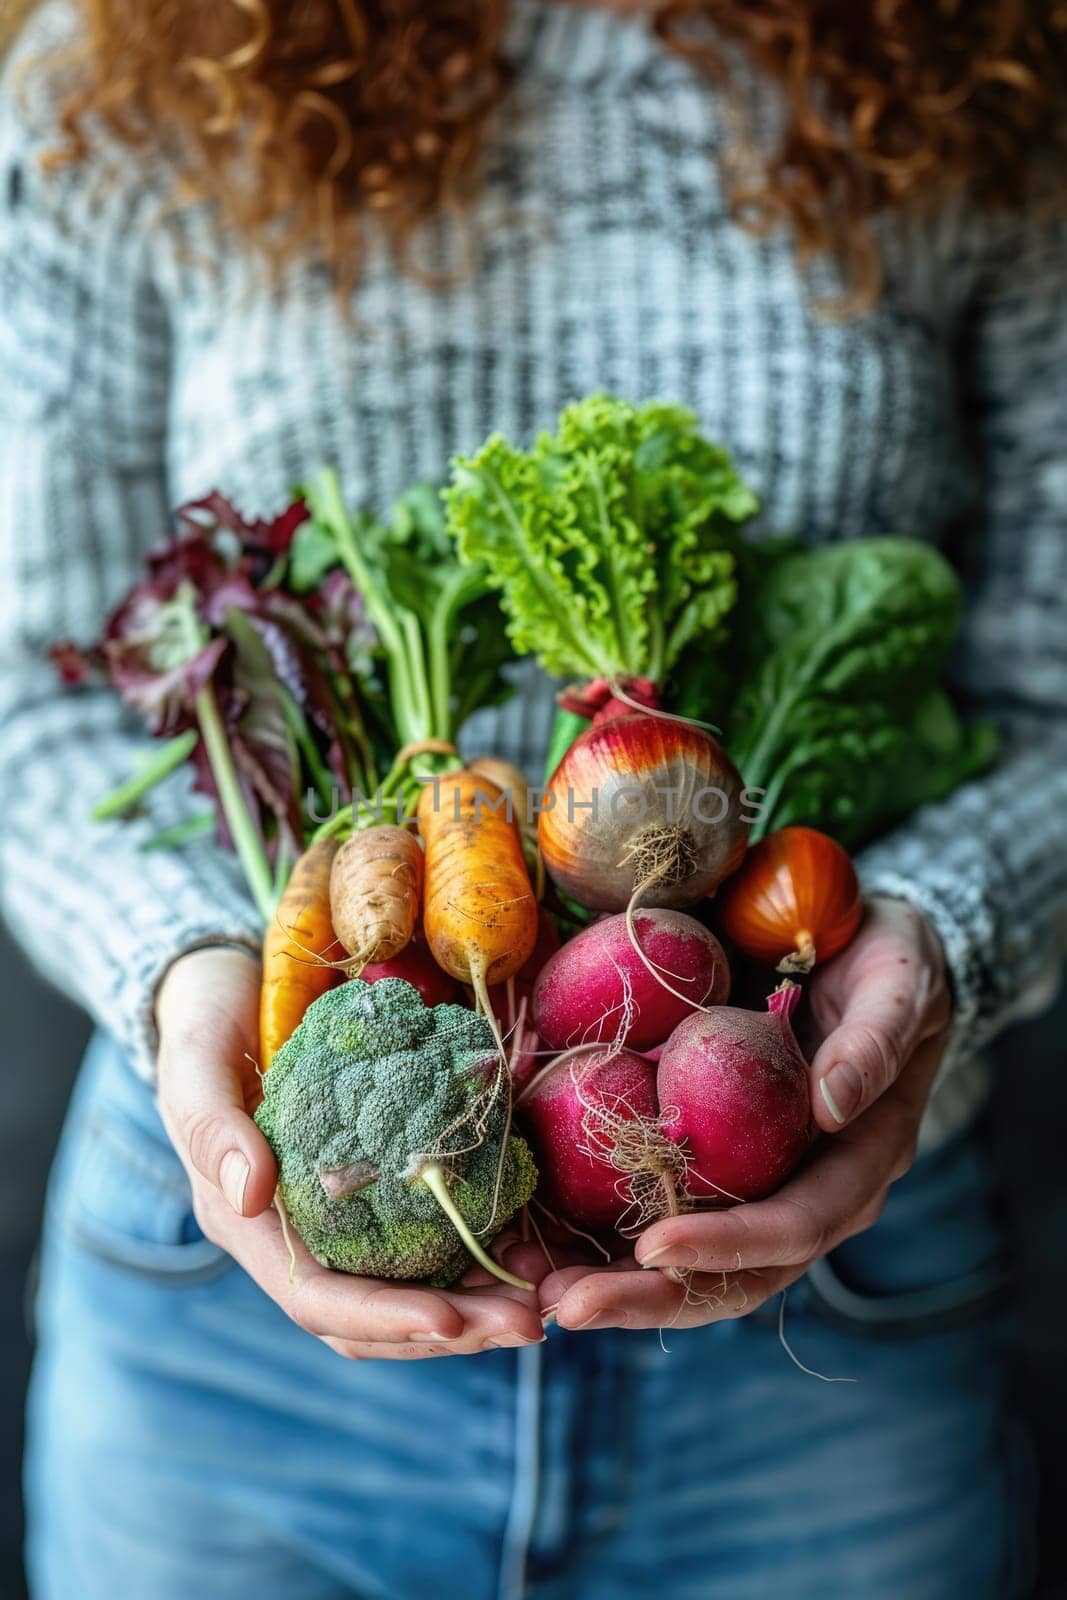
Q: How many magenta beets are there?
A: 3